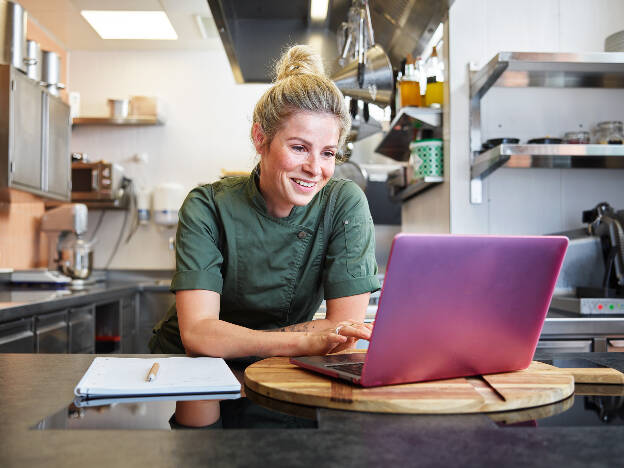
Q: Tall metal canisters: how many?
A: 3